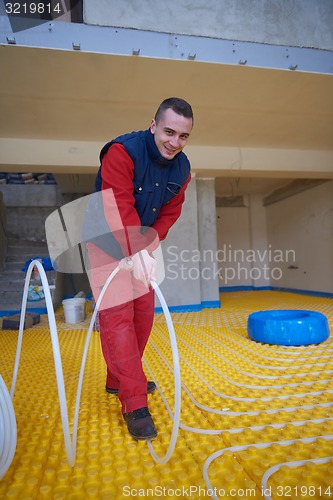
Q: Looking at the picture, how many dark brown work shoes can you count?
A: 2